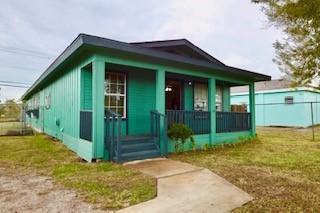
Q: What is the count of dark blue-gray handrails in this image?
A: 2